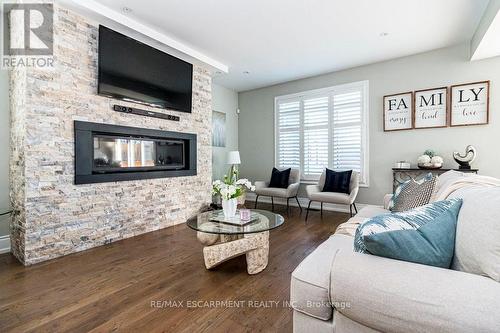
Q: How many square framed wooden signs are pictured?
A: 3